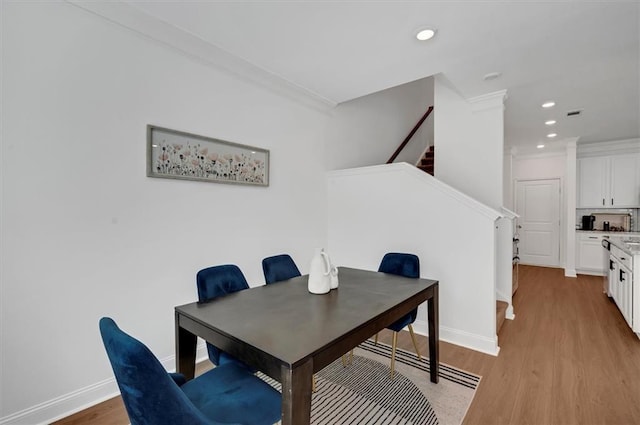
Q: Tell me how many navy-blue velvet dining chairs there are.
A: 4